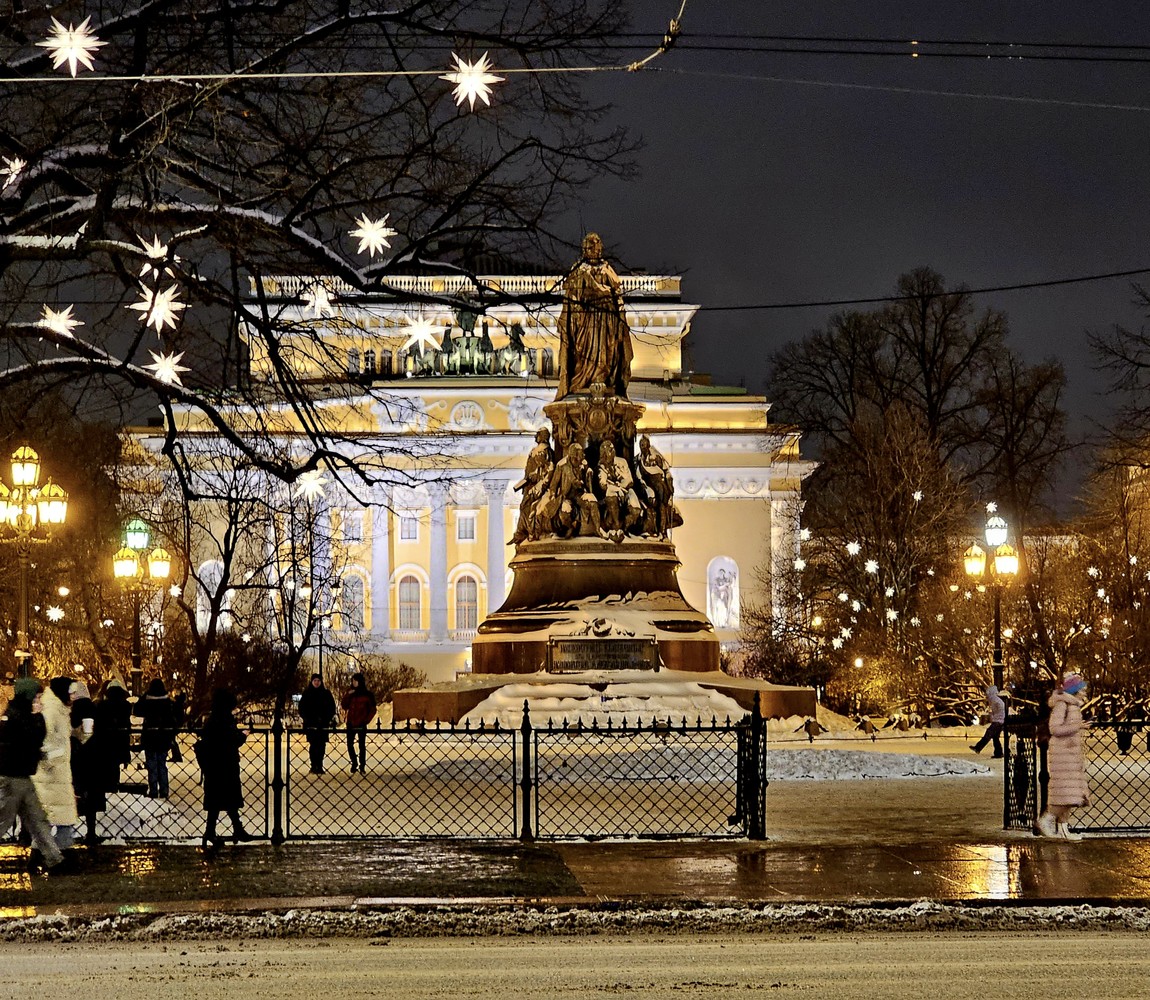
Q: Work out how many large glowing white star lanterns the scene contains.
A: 11